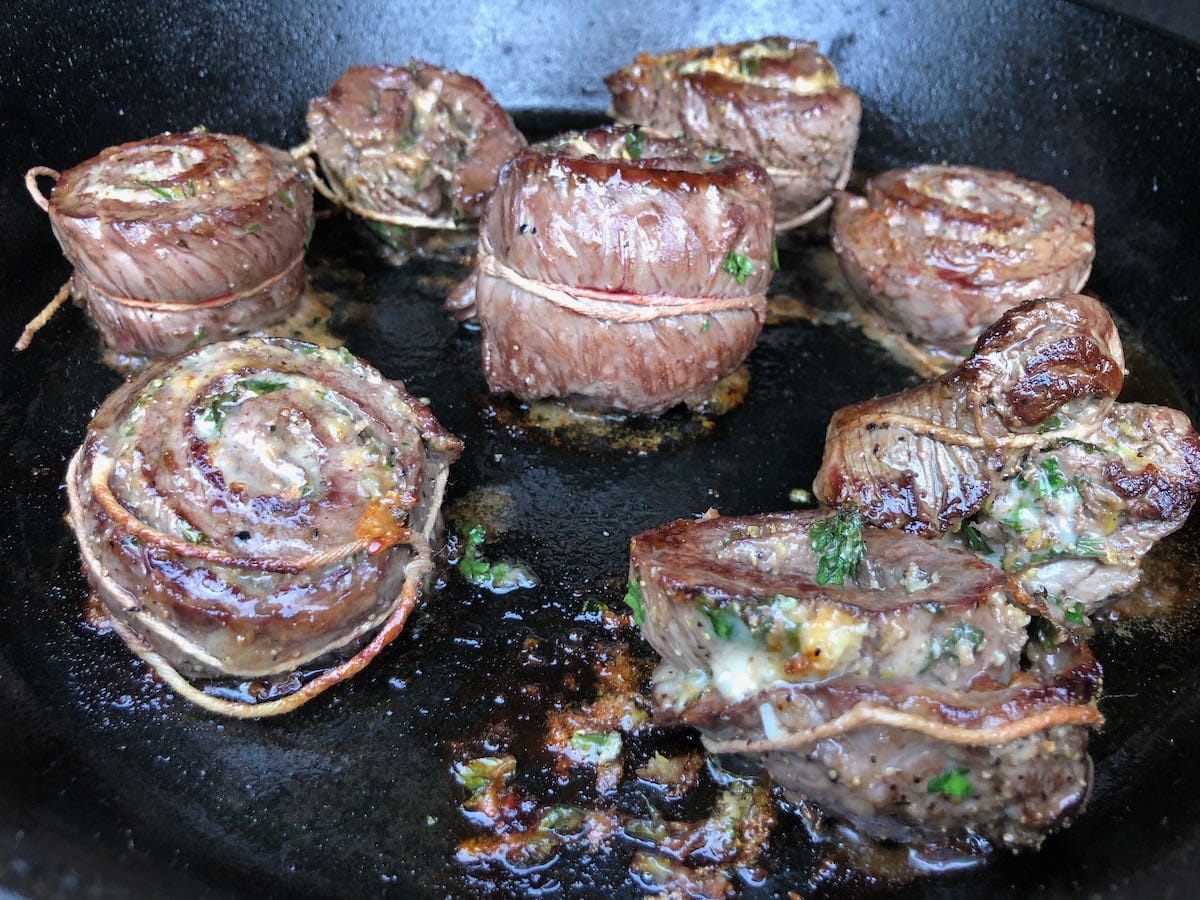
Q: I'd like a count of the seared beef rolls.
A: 8